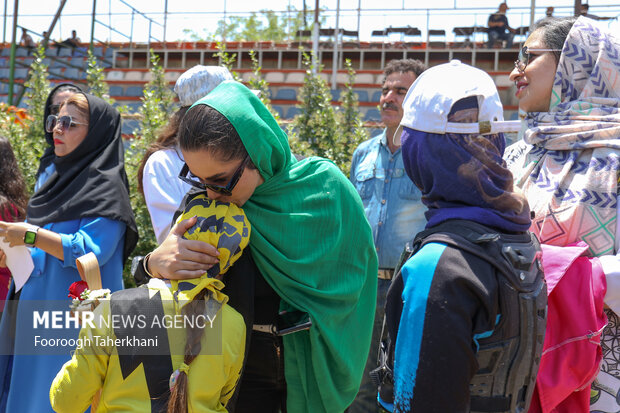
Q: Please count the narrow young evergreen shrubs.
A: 7